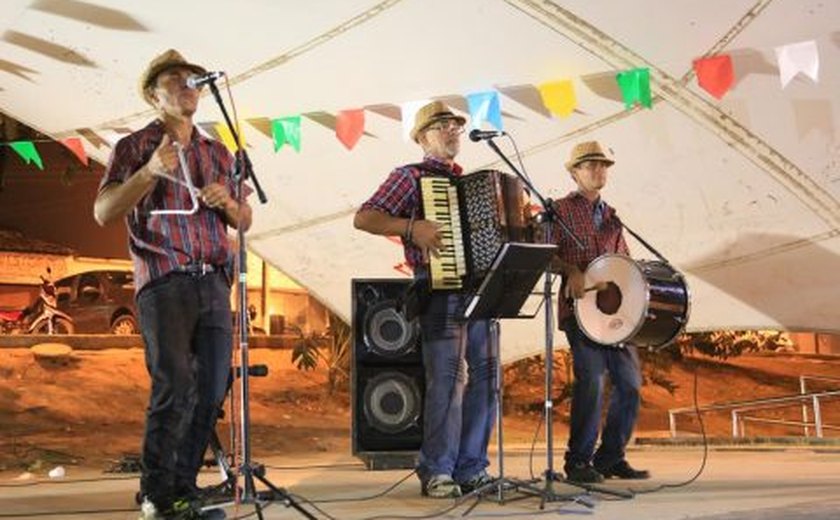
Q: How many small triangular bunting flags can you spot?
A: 12